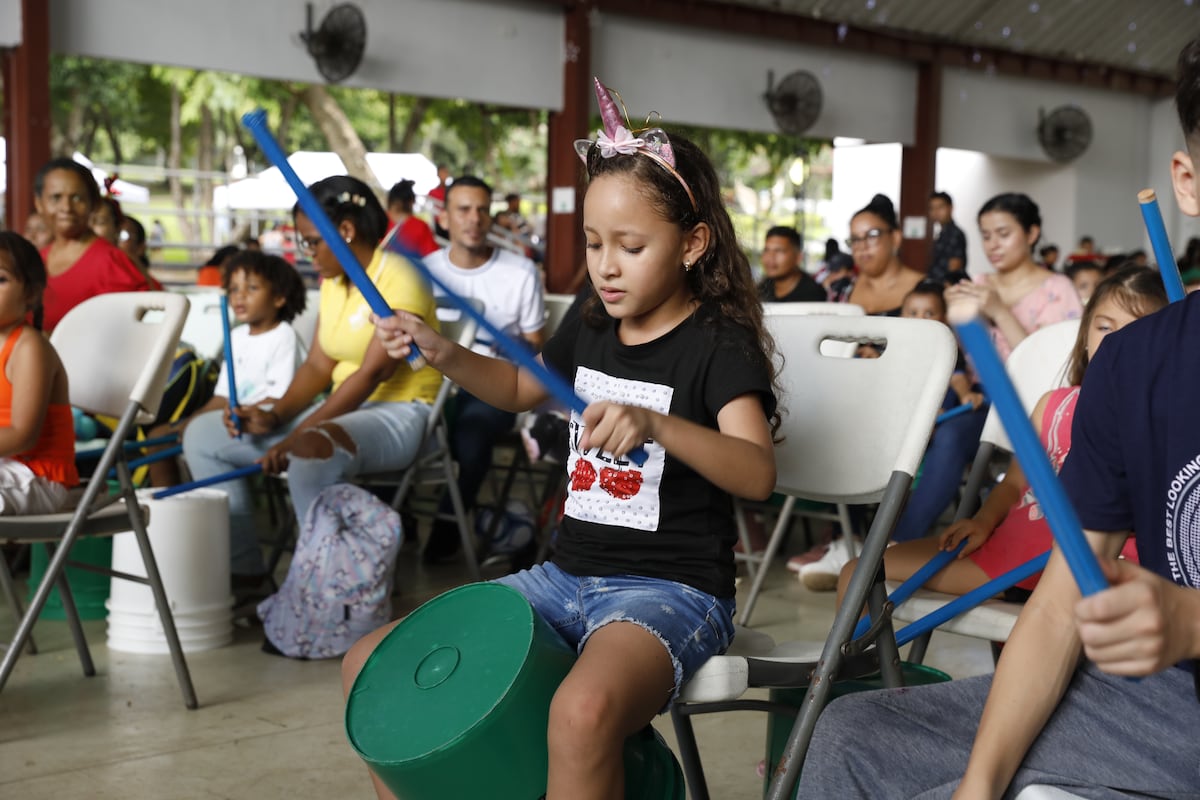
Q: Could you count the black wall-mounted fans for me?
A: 3